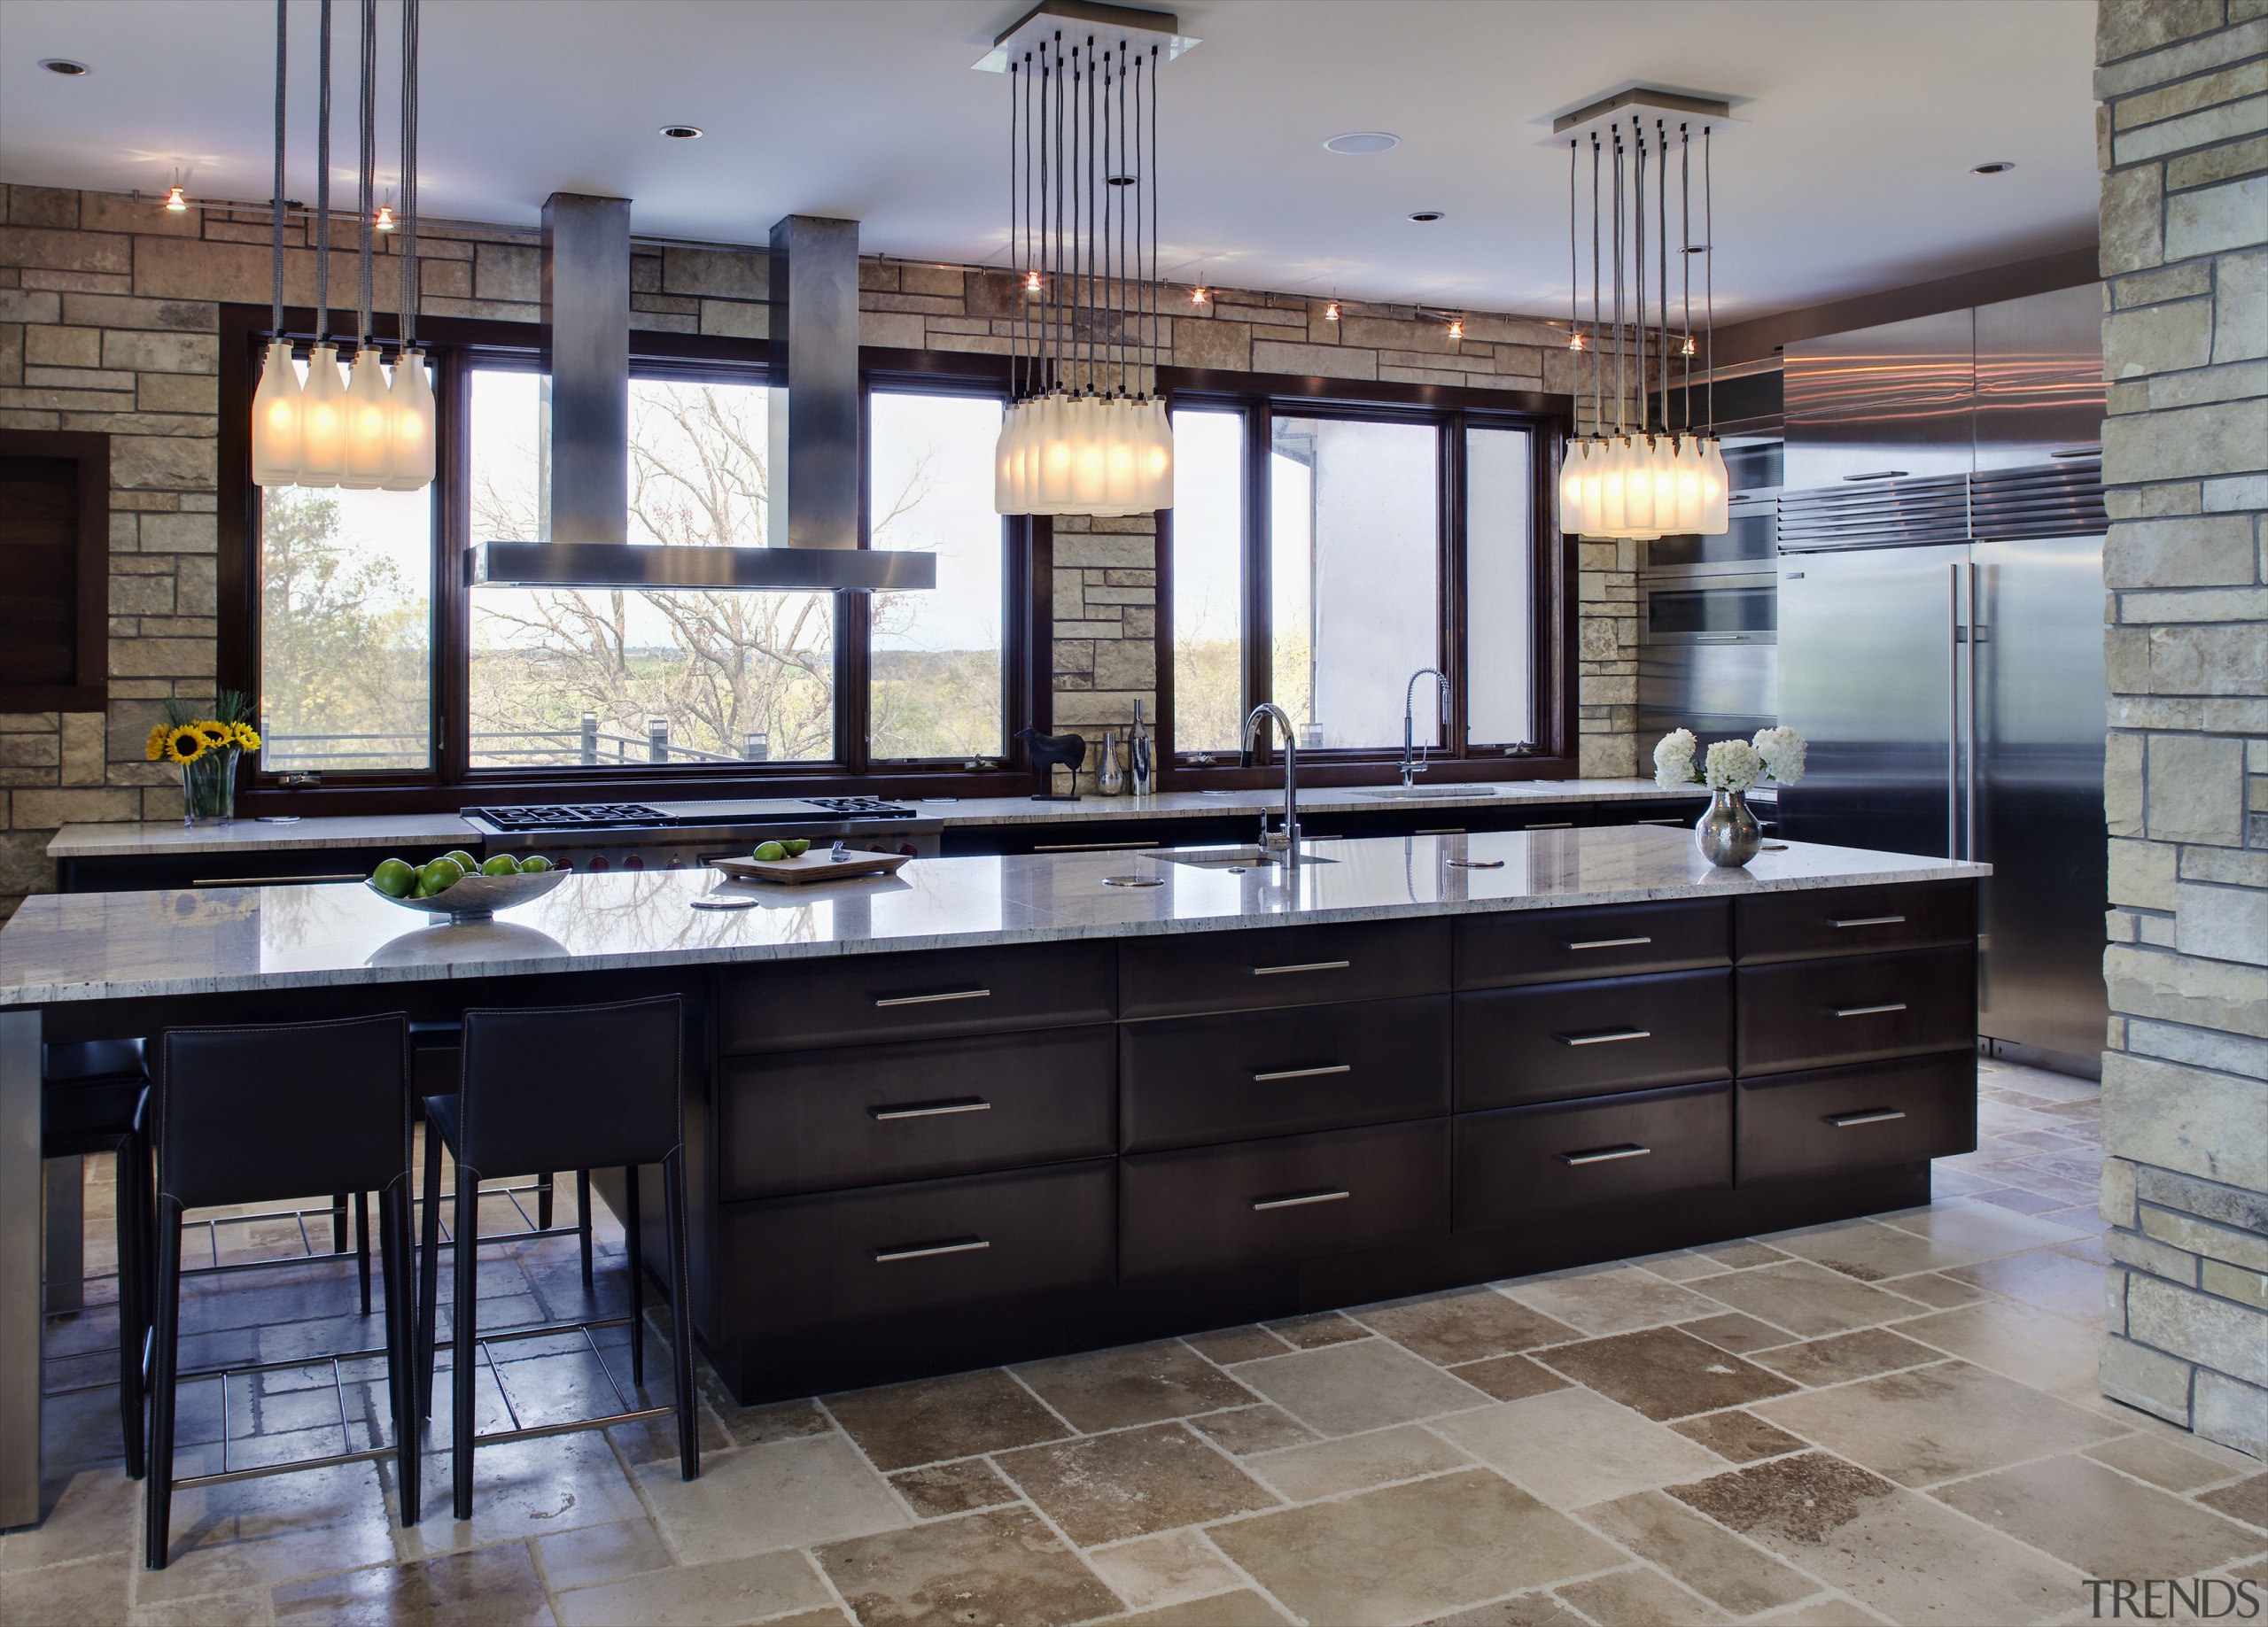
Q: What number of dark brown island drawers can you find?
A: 12